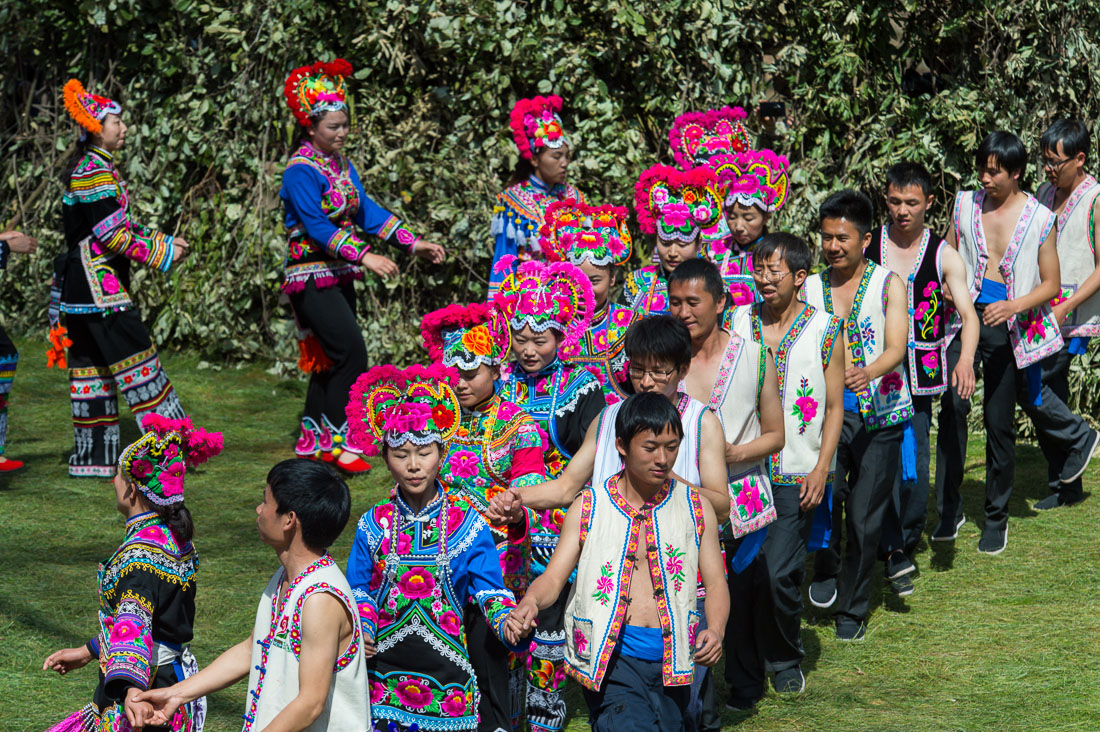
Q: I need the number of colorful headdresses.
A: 11